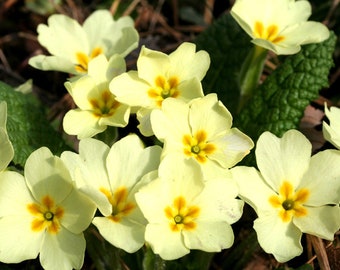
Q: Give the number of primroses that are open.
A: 9